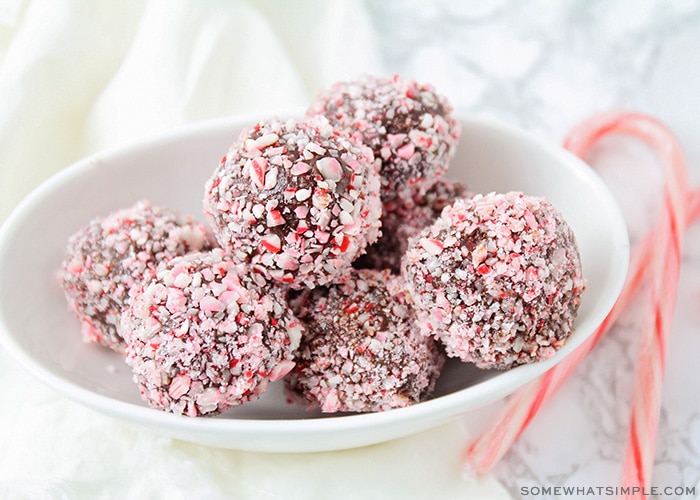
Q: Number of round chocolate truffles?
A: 7